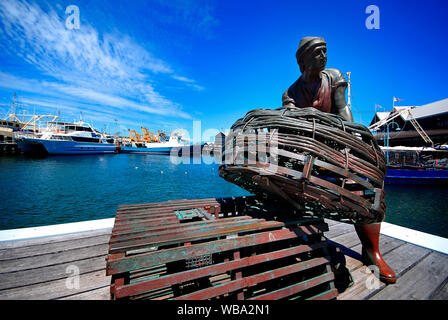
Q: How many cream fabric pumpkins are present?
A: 0